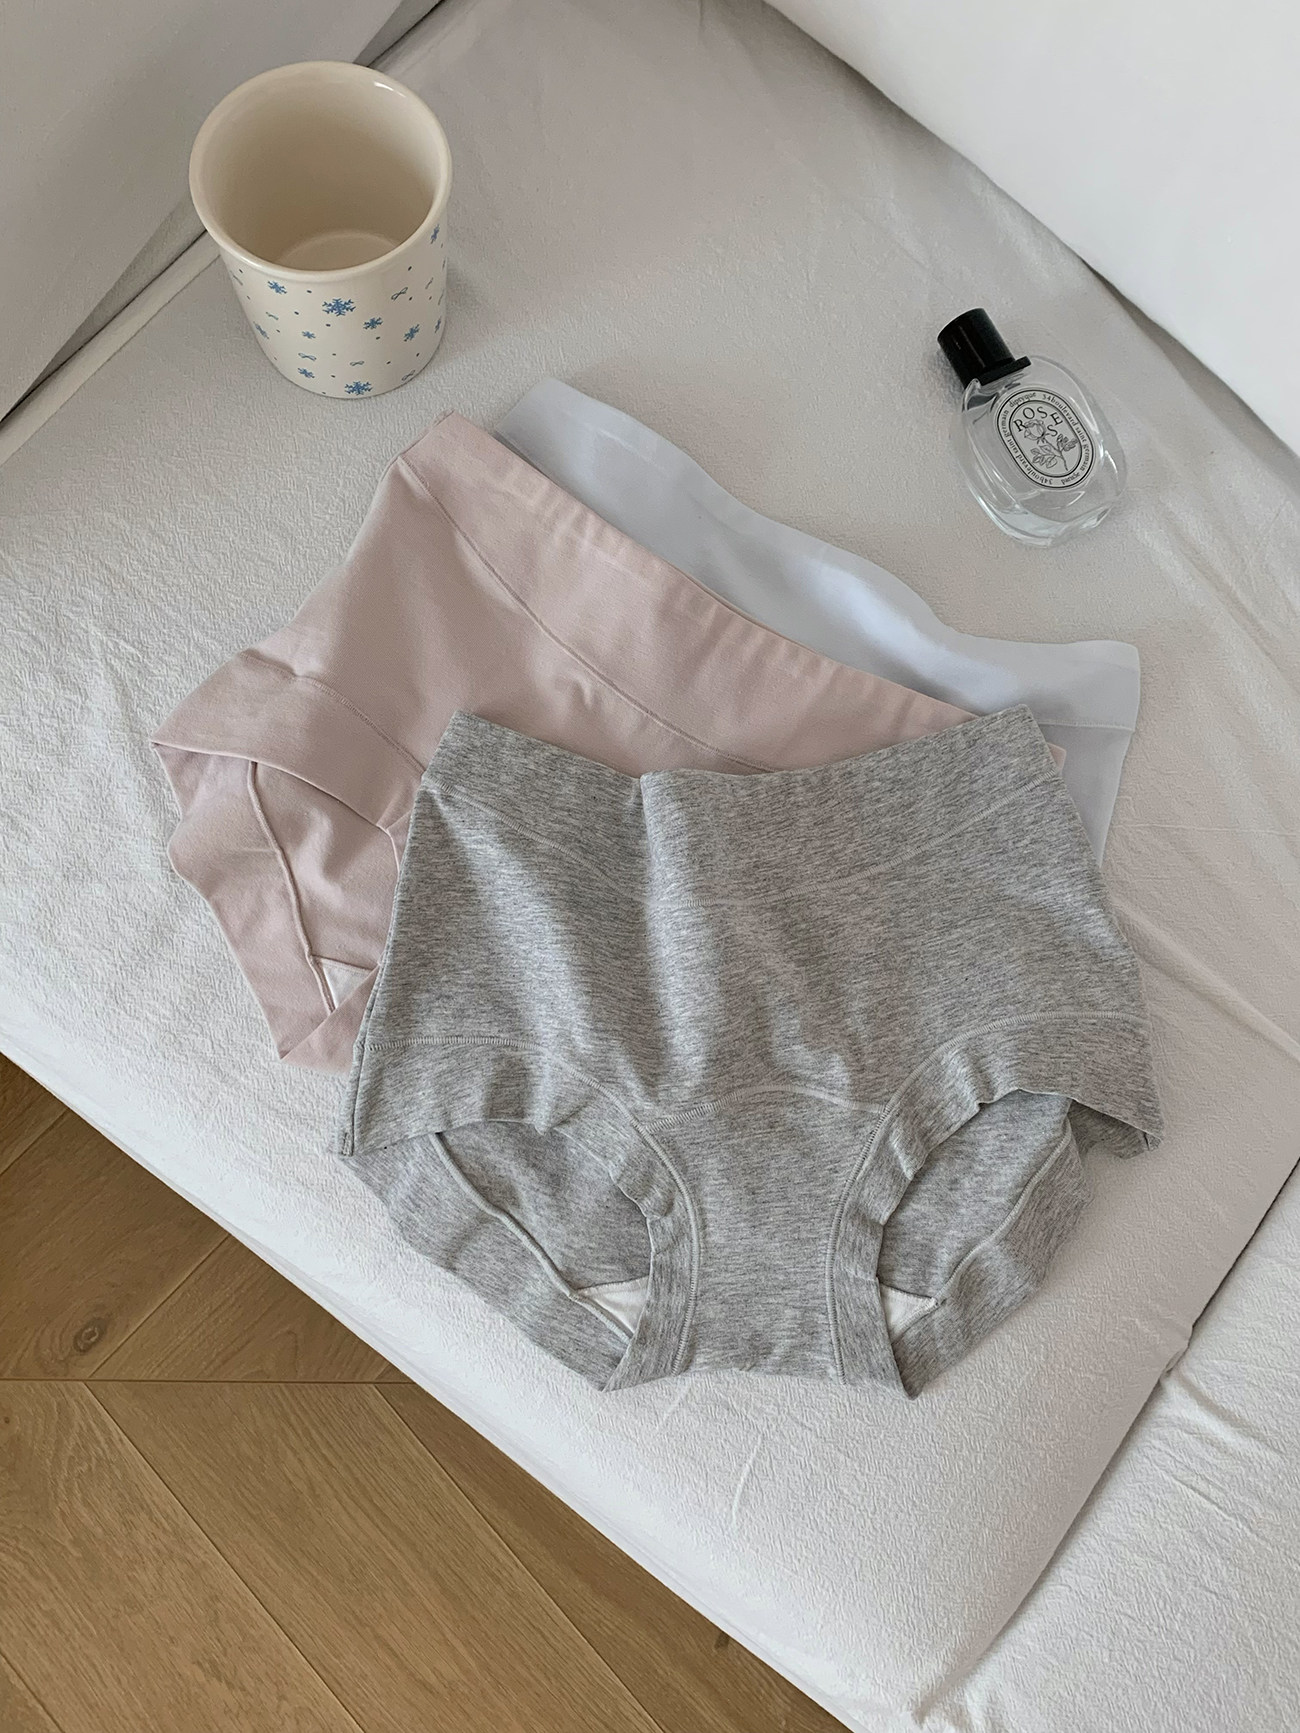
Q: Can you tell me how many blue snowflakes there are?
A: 10